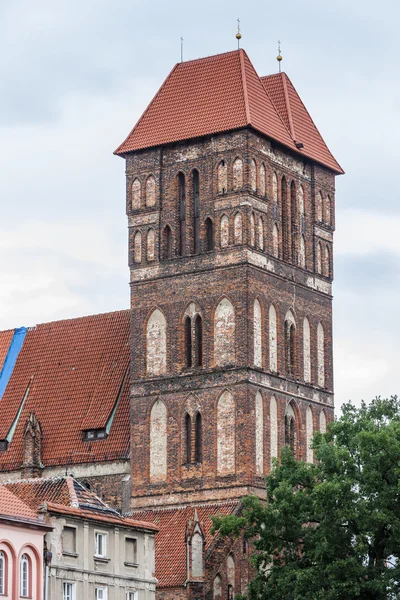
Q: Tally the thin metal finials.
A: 3